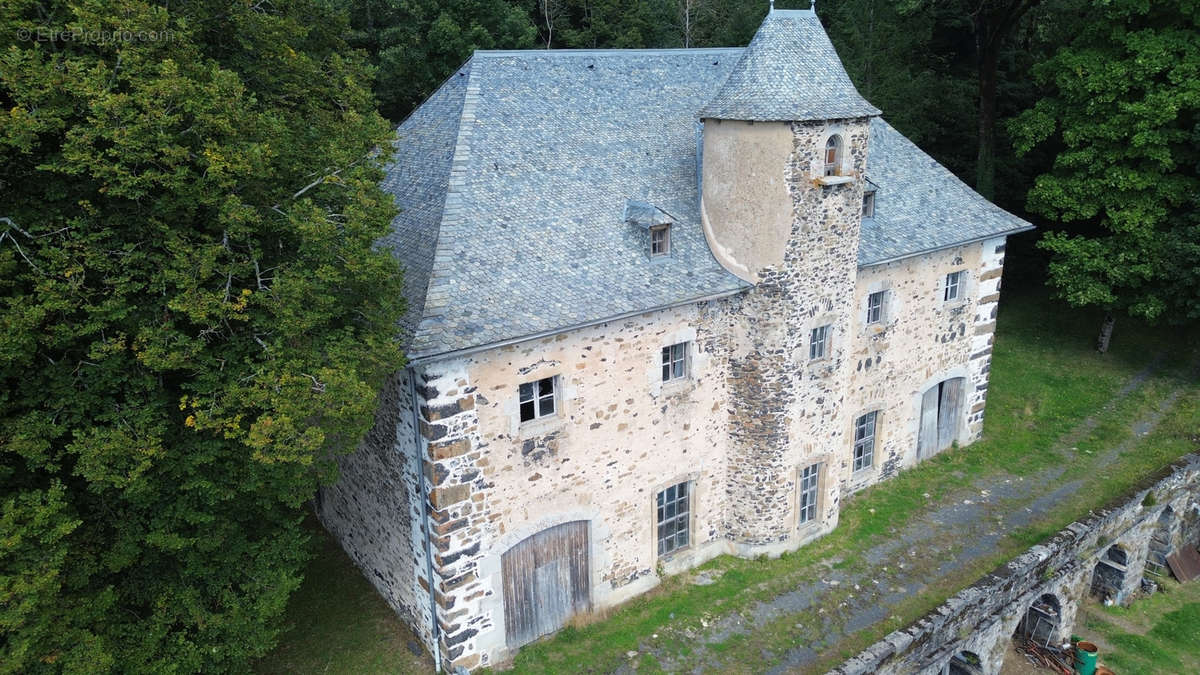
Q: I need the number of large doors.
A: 2